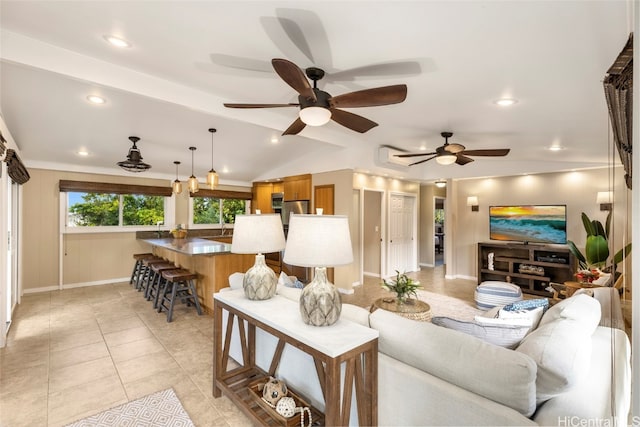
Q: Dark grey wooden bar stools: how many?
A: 4